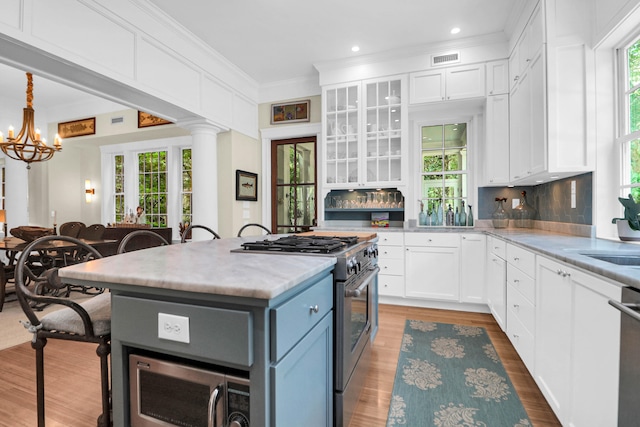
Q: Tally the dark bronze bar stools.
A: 4